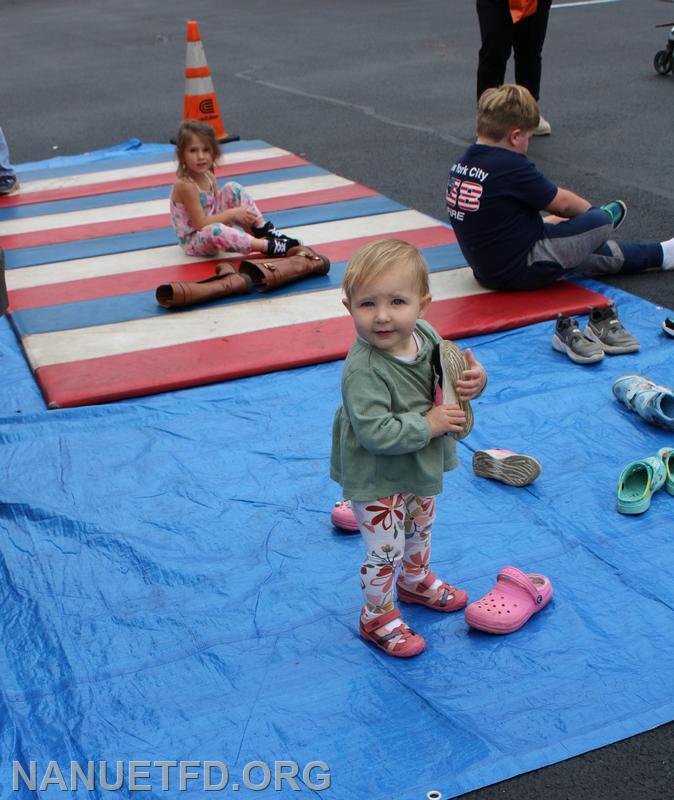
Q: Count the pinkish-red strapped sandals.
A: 2